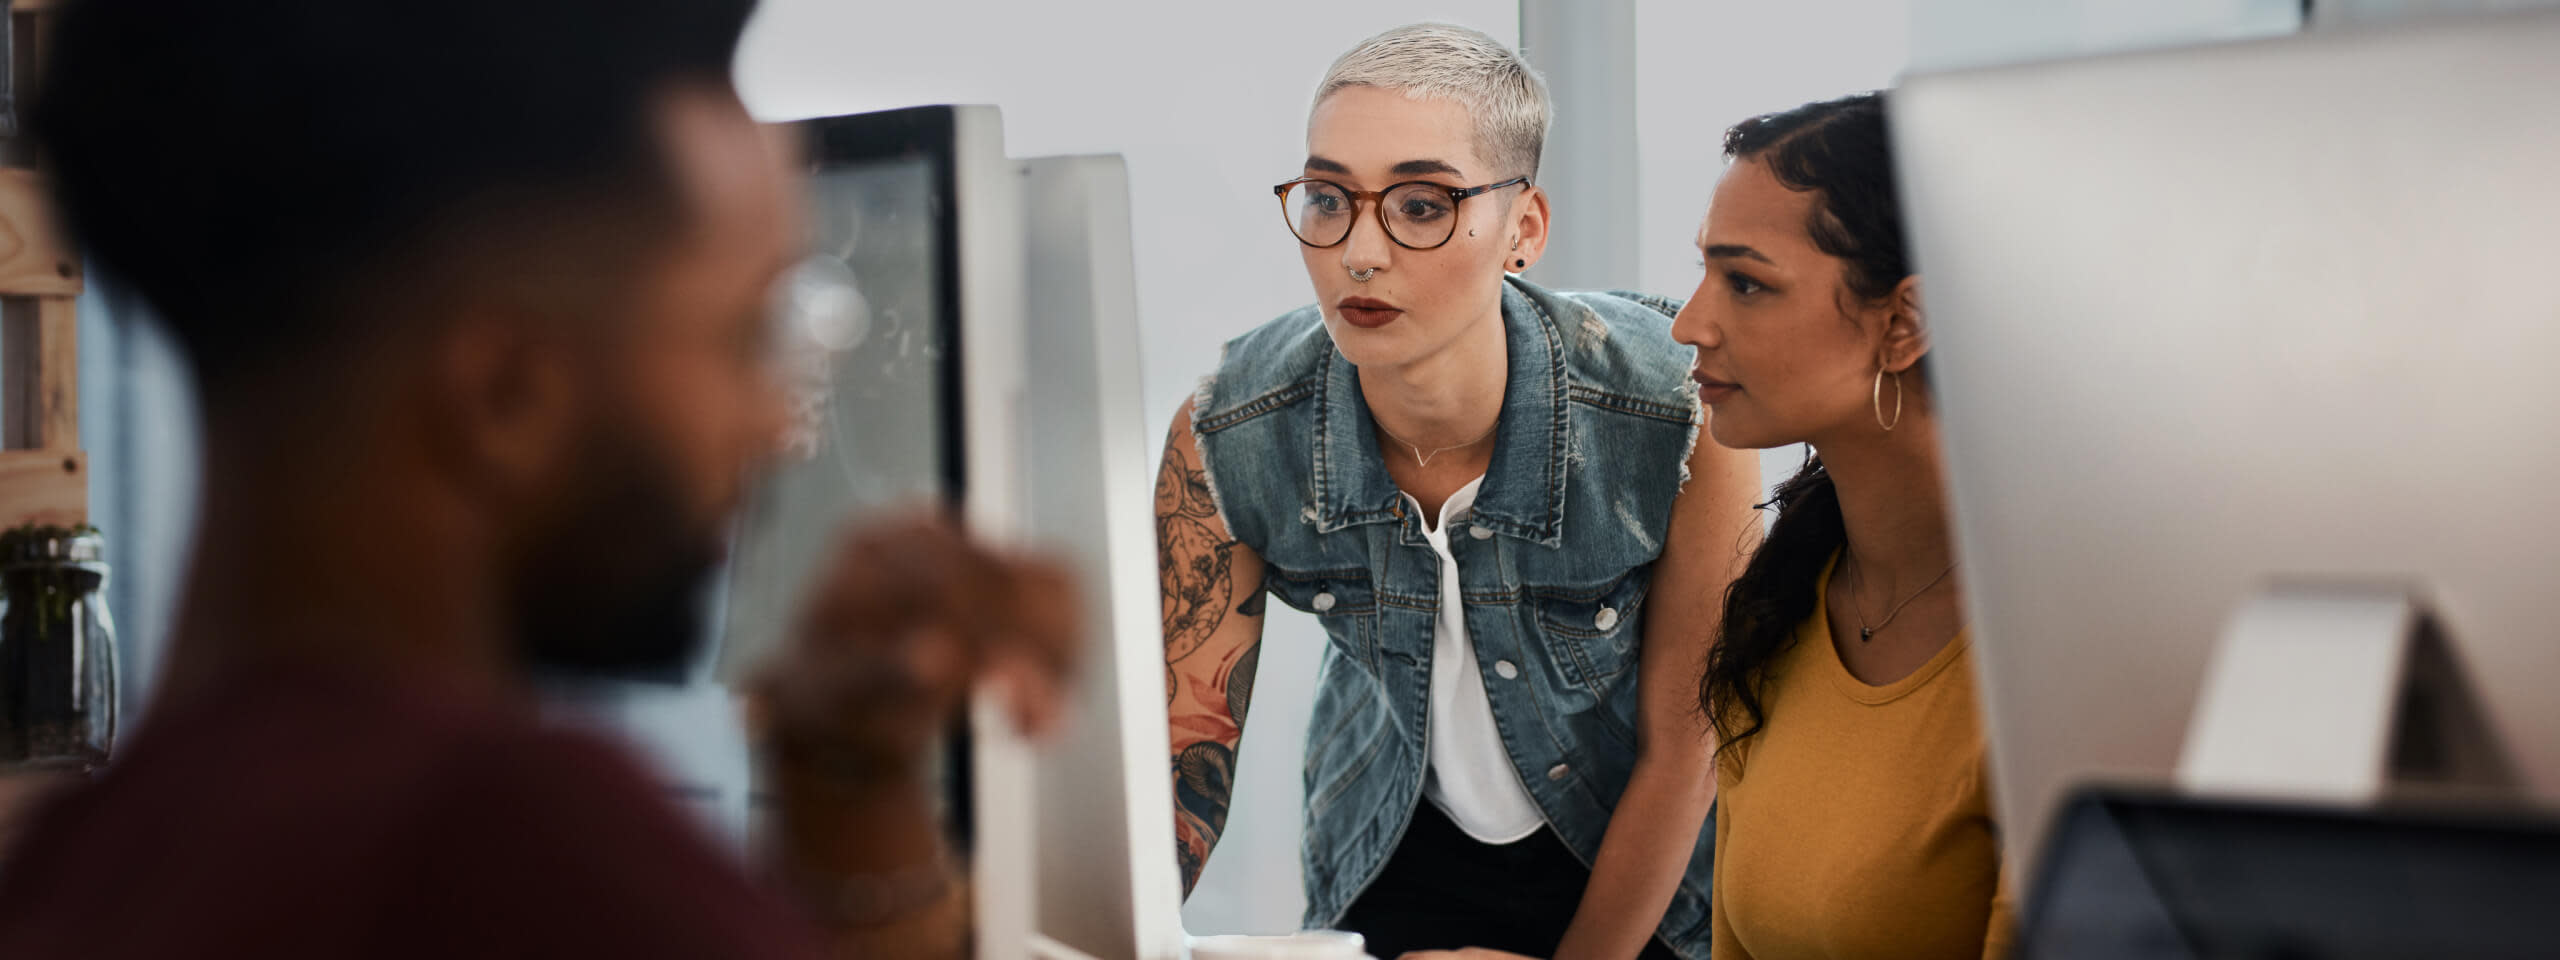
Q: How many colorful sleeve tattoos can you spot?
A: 1